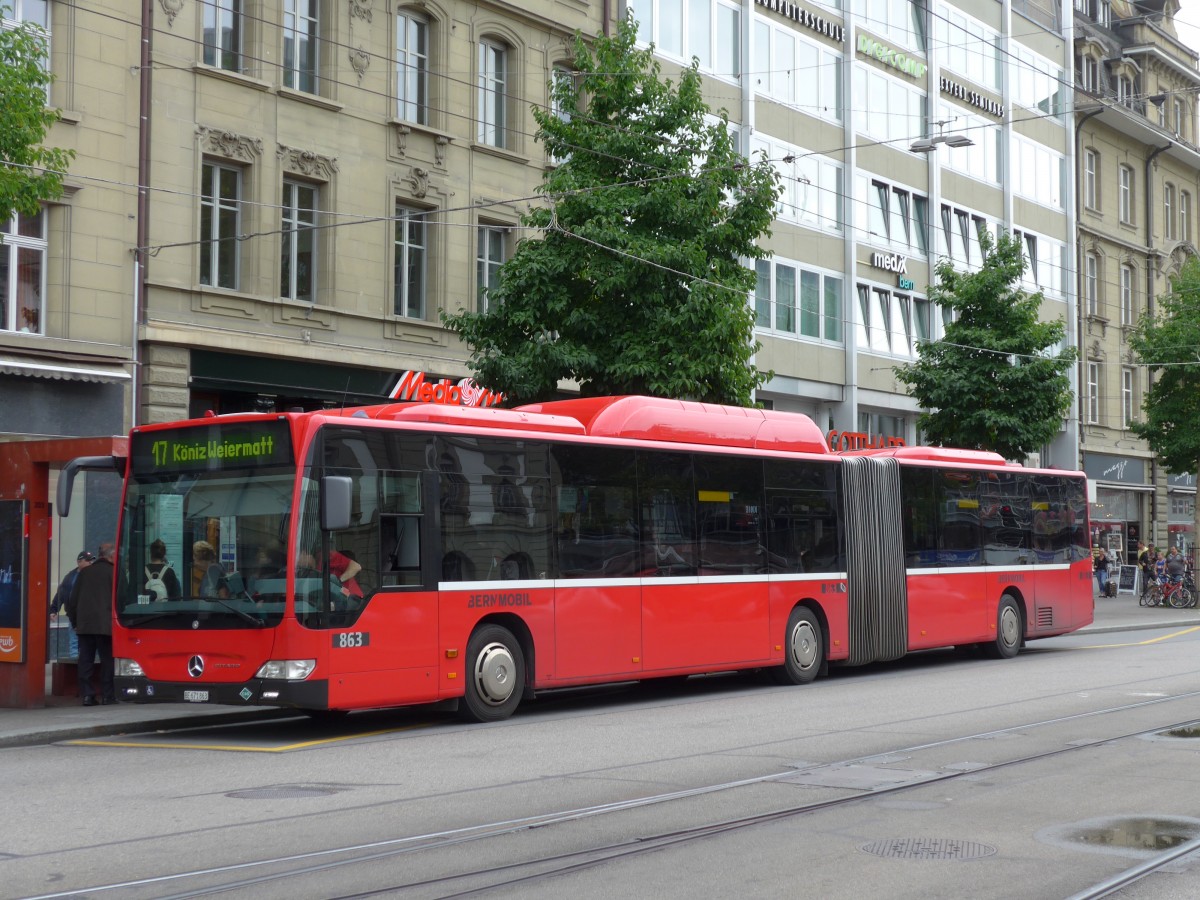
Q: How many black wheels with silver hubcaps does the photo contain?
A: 3